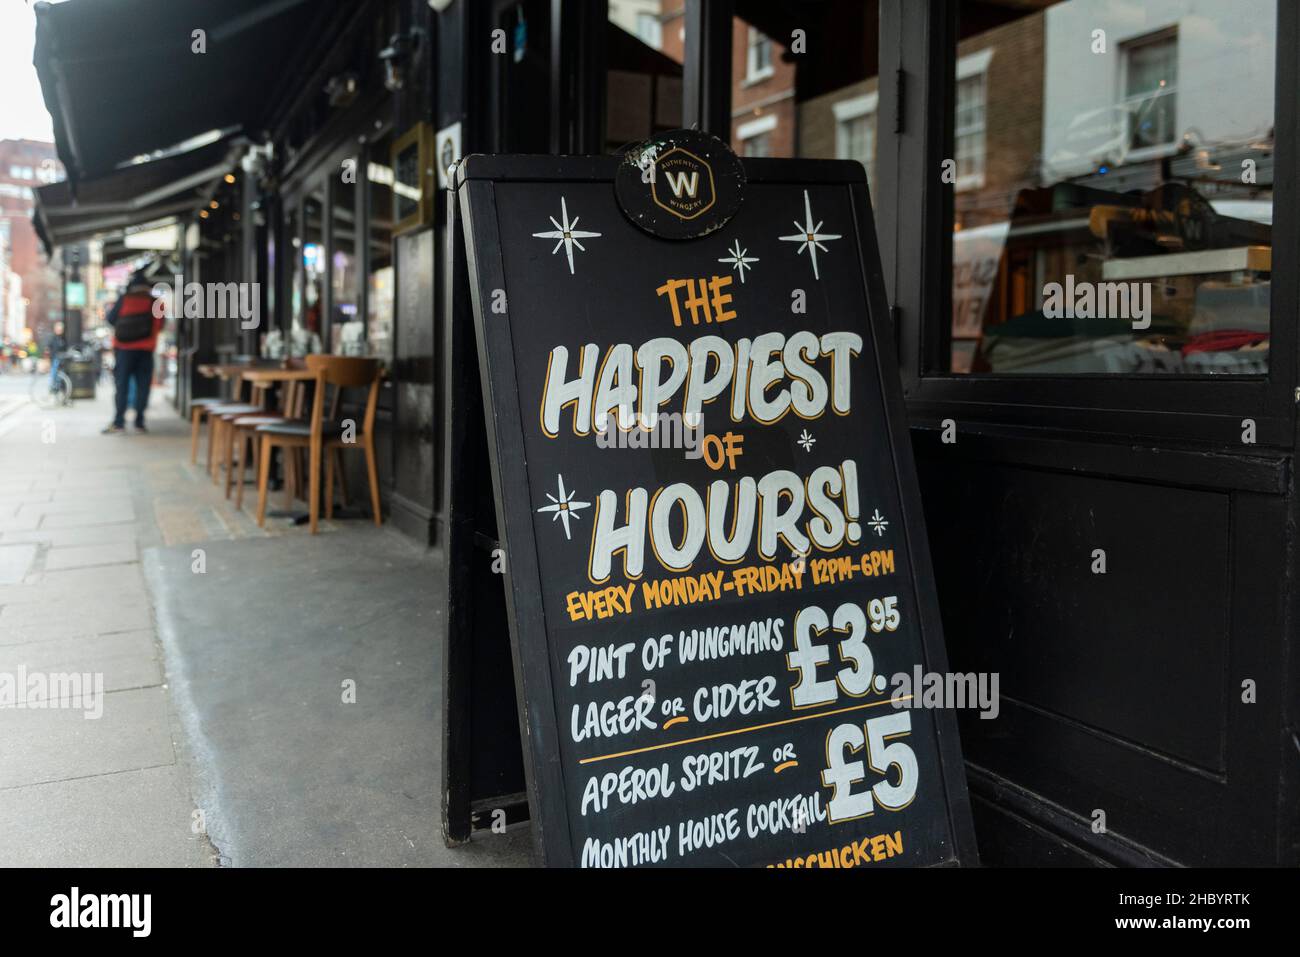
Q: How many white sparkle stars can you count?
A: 6